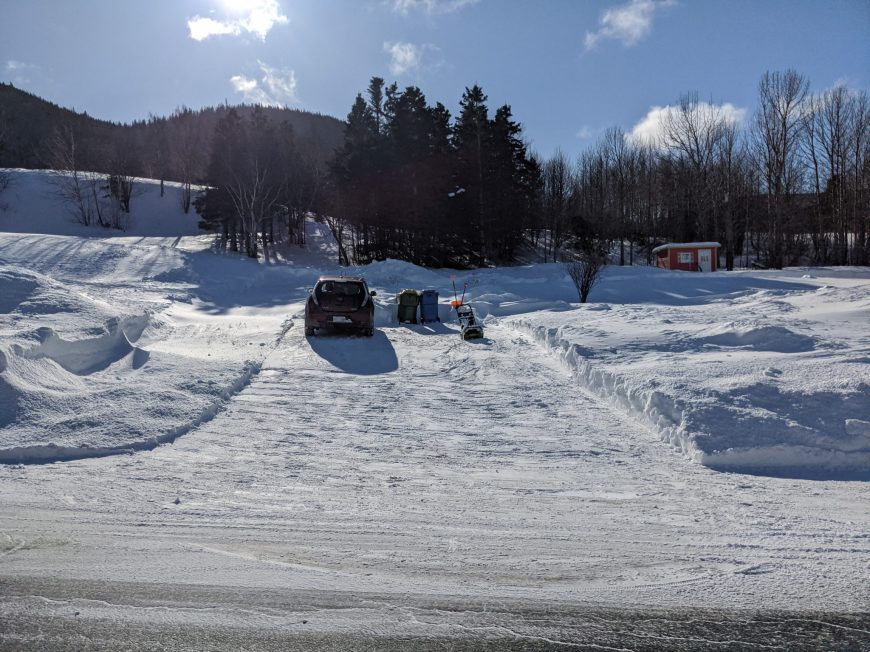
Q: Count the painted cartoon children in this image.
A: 0